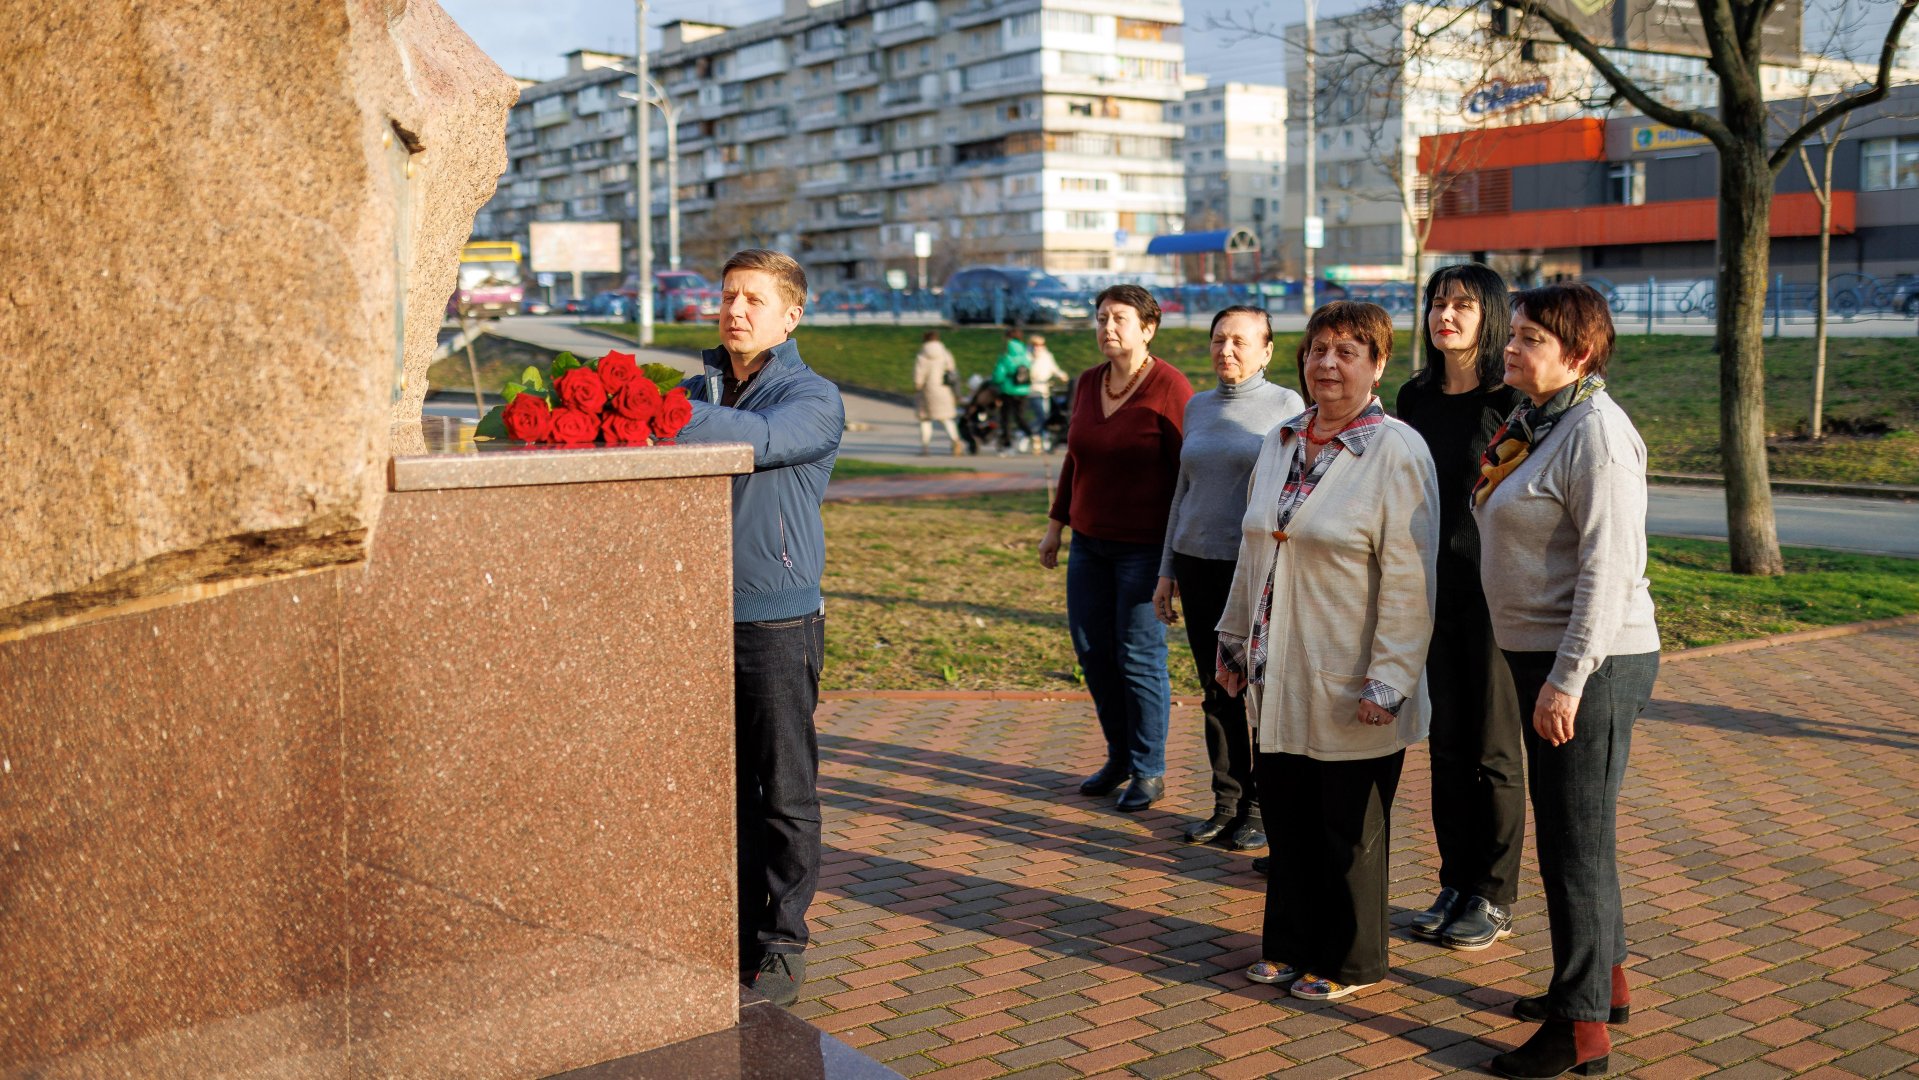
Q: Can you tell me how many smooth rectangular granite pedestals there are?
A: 1